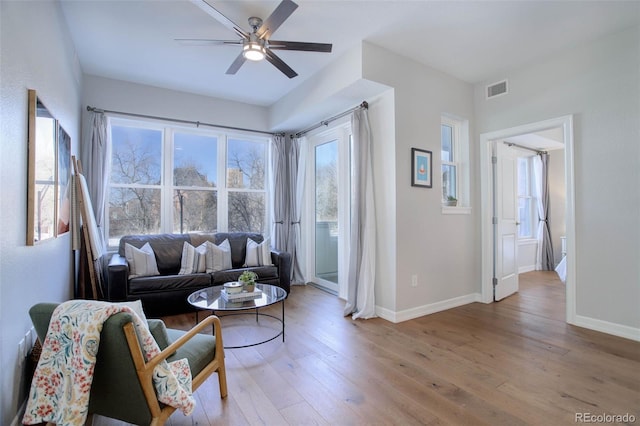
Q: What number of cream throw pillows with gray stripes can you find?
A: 4